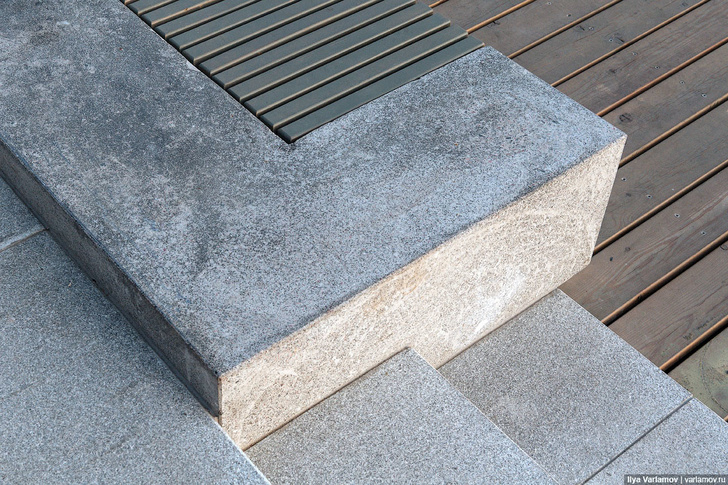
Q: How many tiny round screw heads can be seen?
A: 12